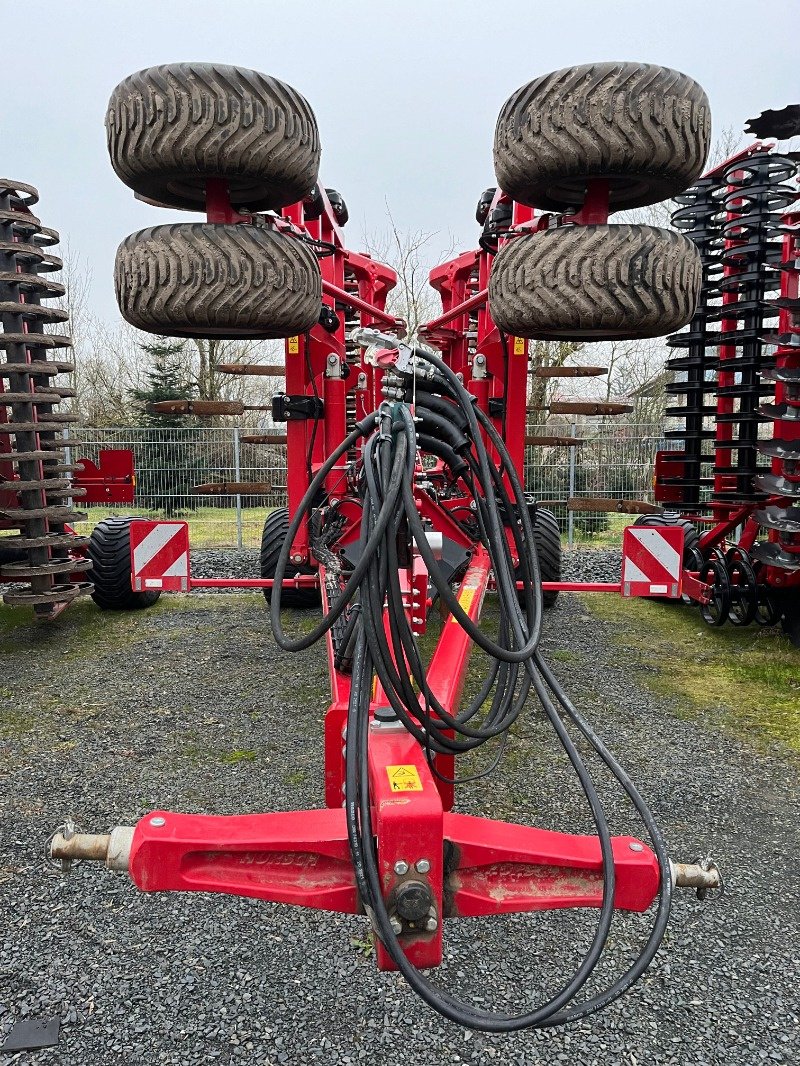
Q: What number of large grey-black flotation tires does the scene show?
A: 4